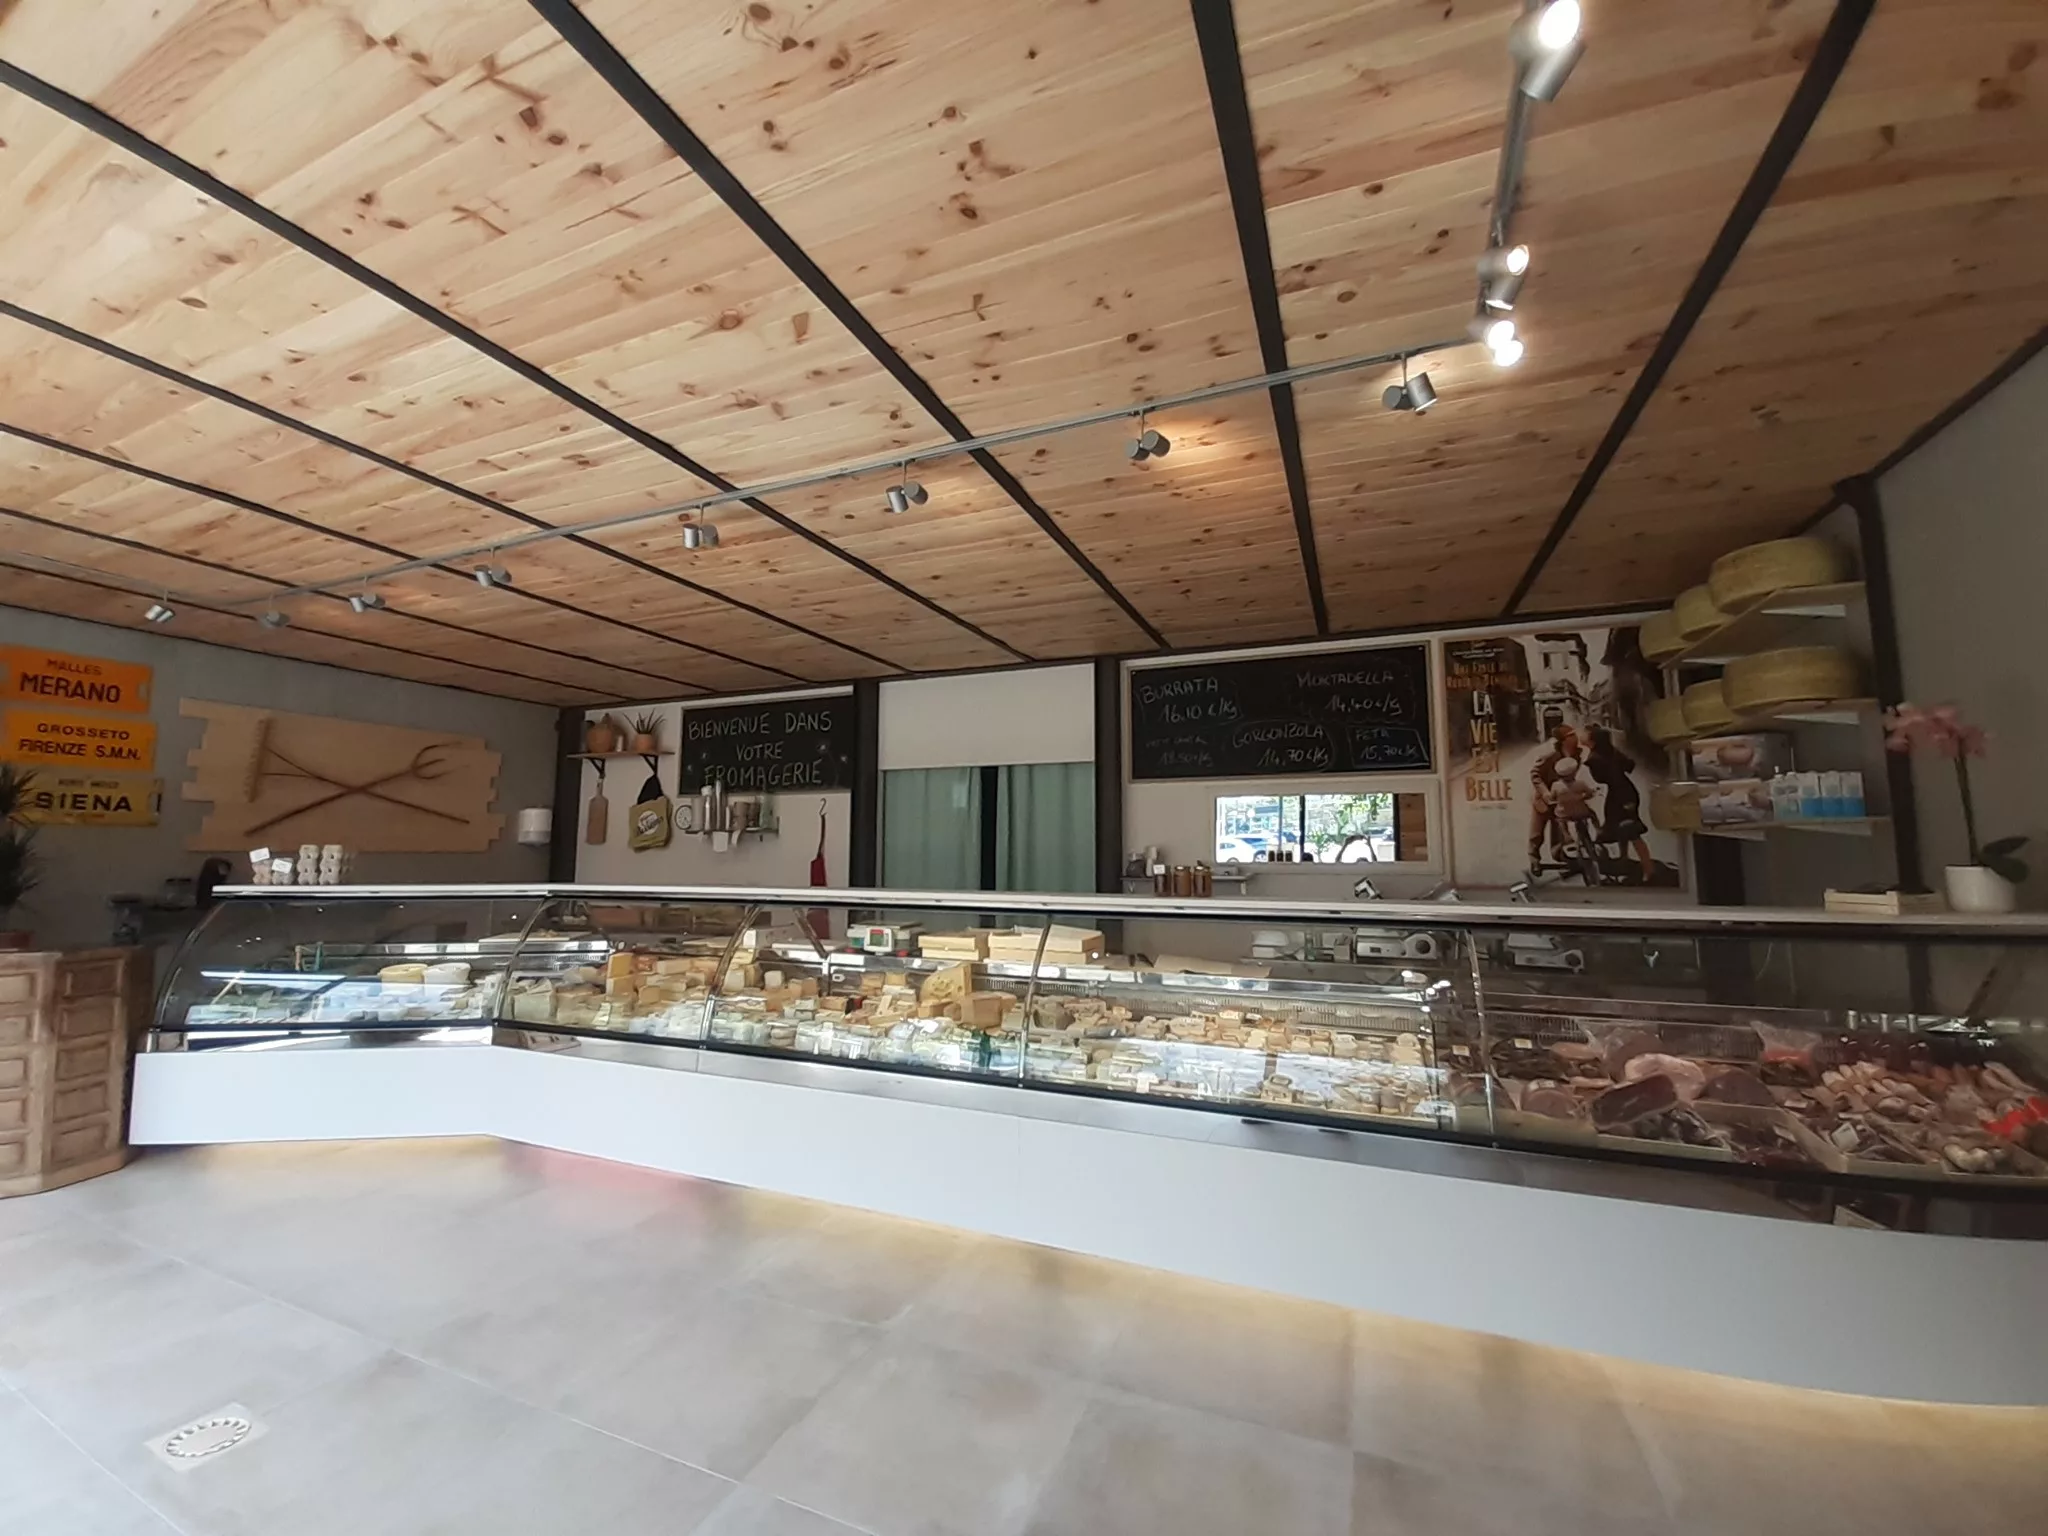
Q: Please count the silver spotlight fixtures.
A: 11